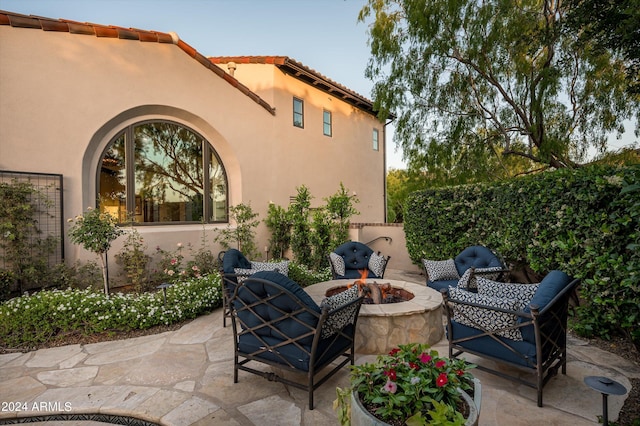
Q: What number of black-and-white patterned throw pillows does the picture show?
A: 9